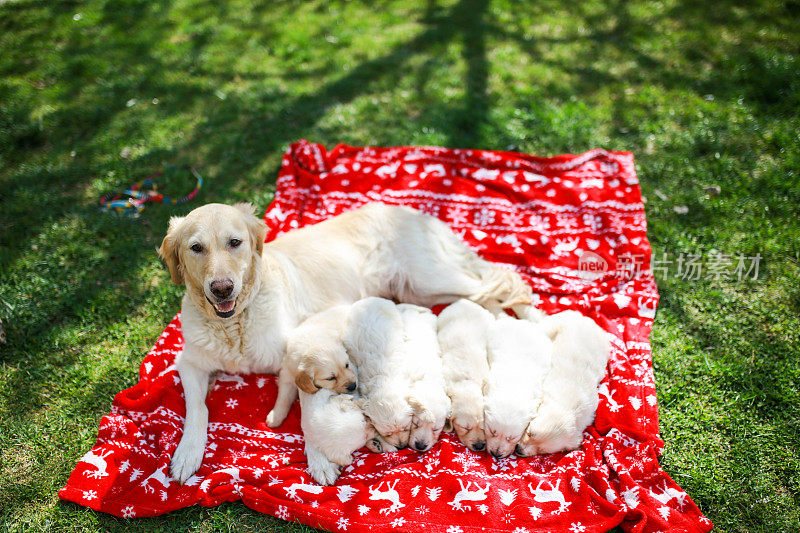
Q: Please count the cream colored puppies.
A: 7